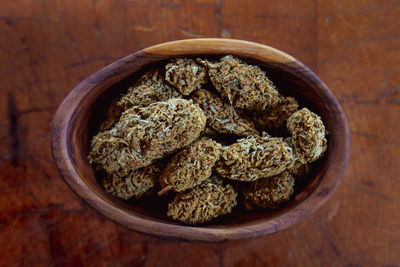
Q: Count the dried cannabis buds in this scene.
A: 12